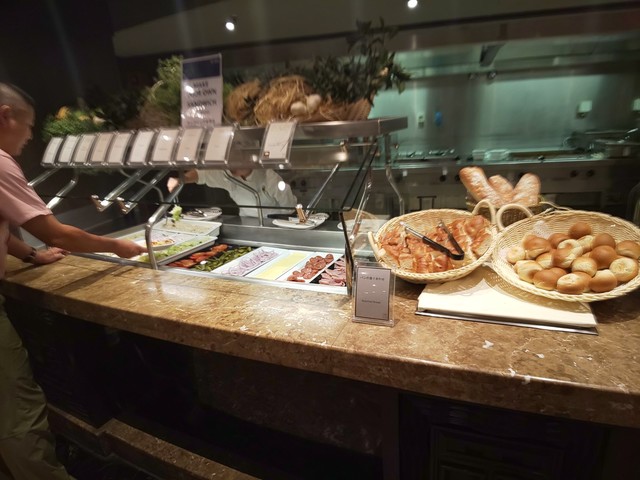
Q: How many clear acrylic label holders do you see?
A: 11